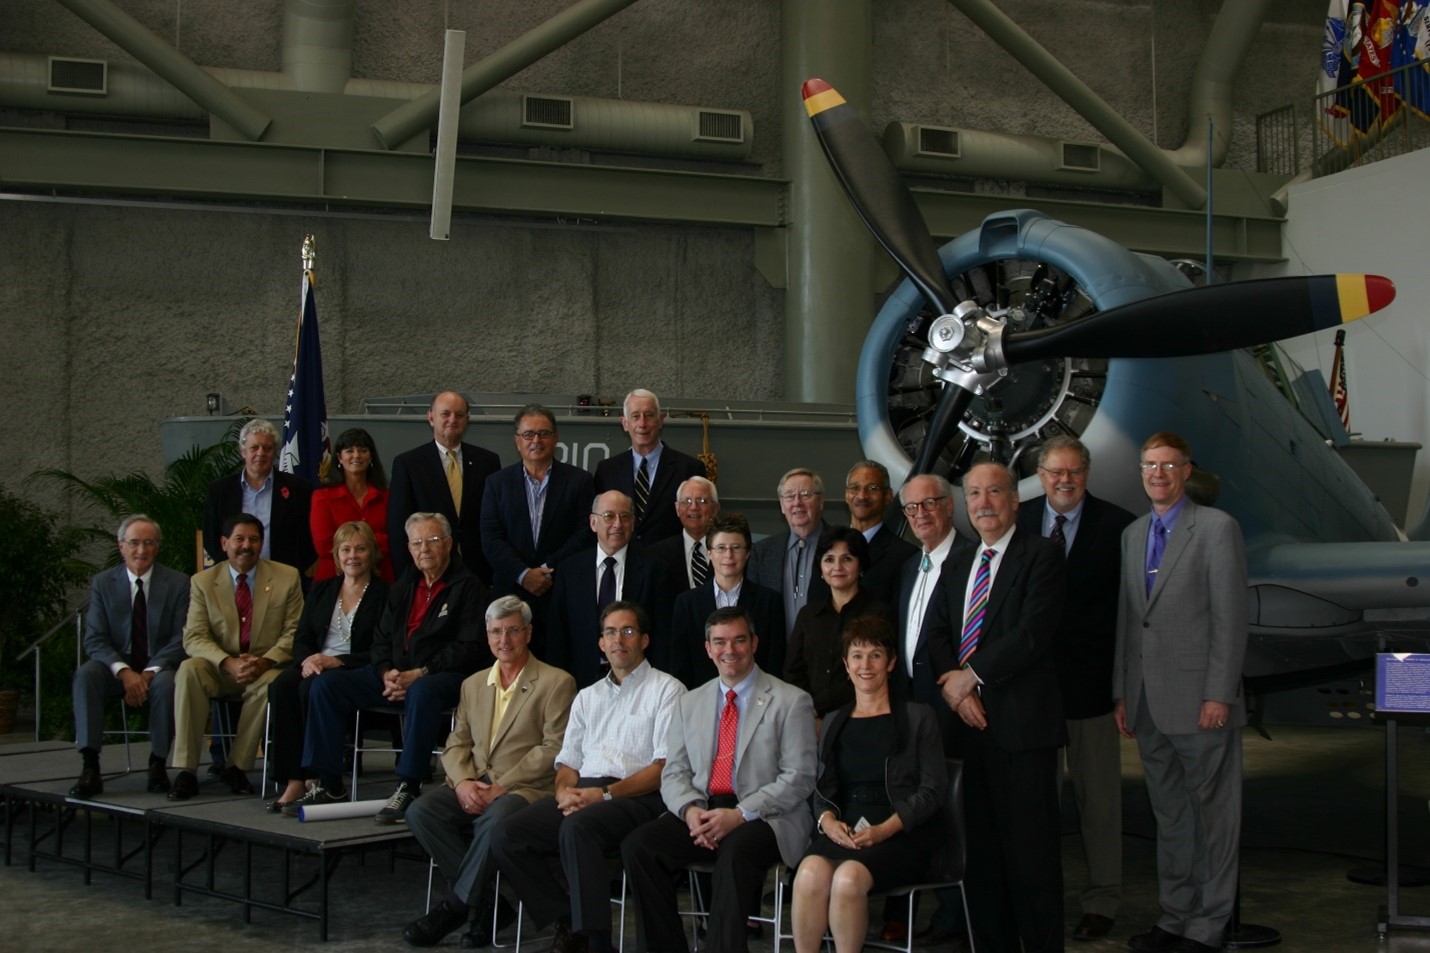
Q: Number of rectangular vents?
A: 5